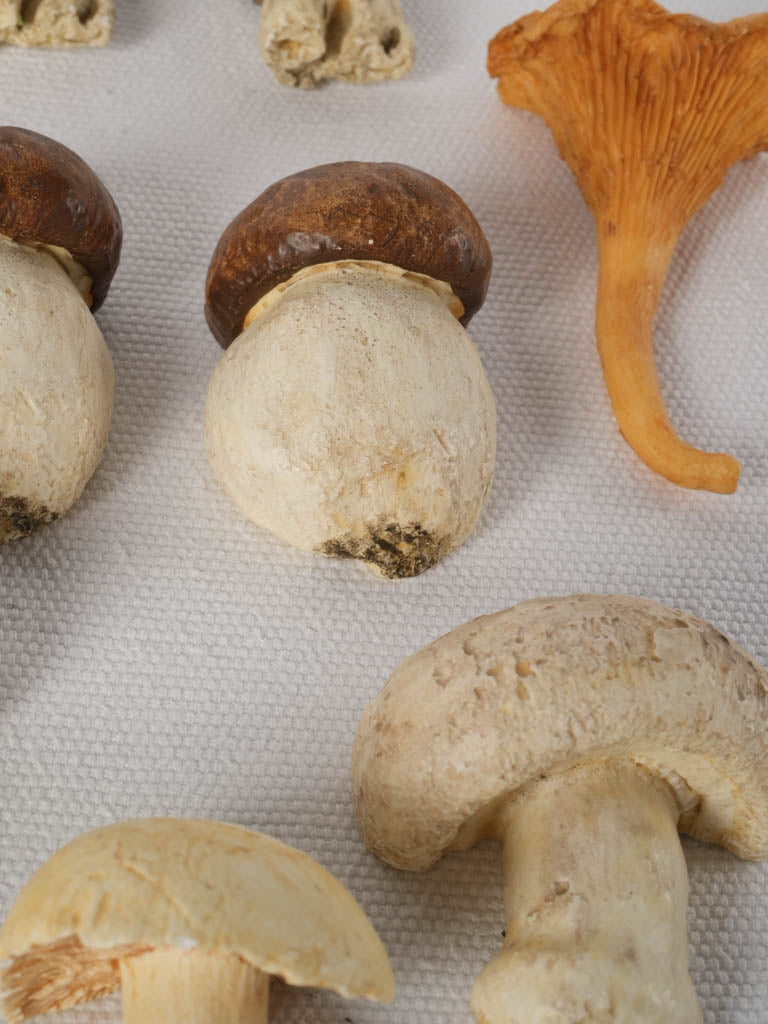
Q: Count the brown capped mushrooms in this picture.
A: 2